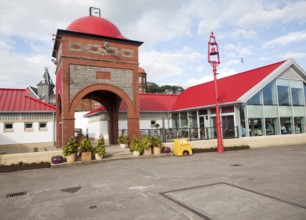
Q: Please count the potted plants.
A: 7